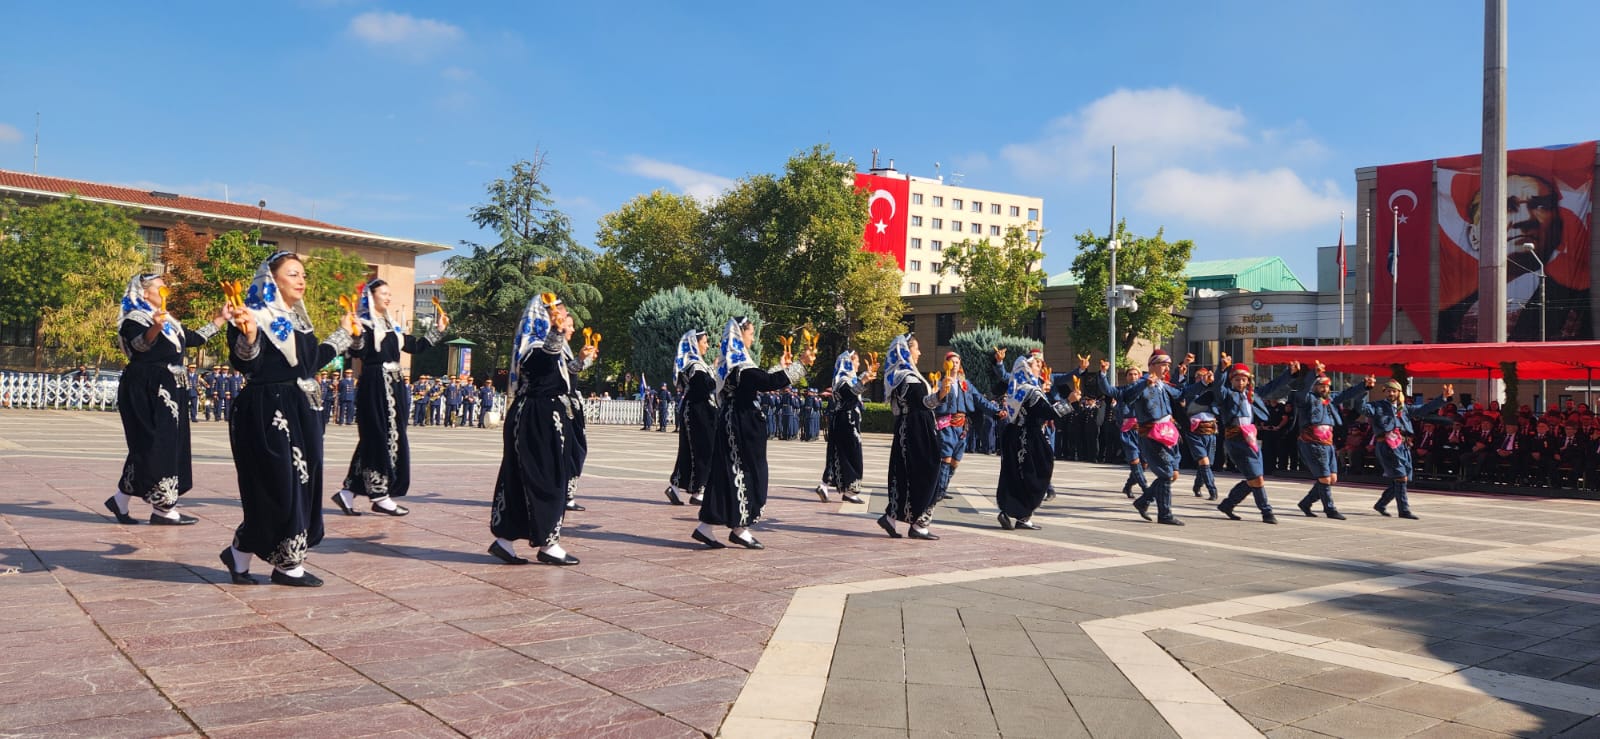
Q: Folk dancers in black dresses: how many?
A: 10